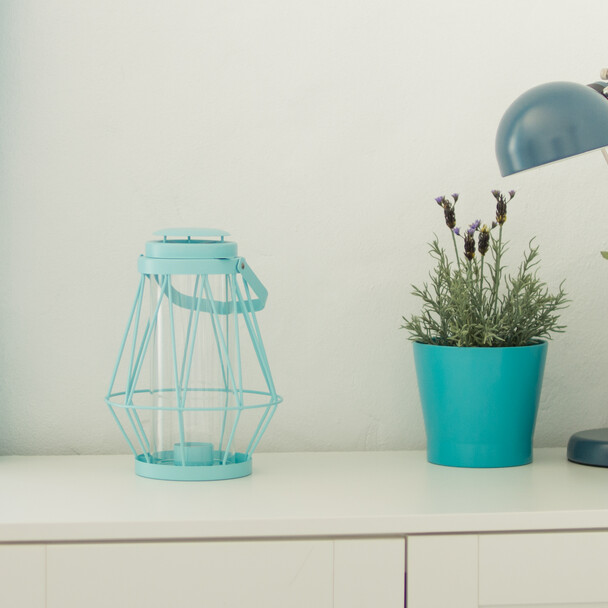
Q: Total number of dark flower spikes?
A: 4